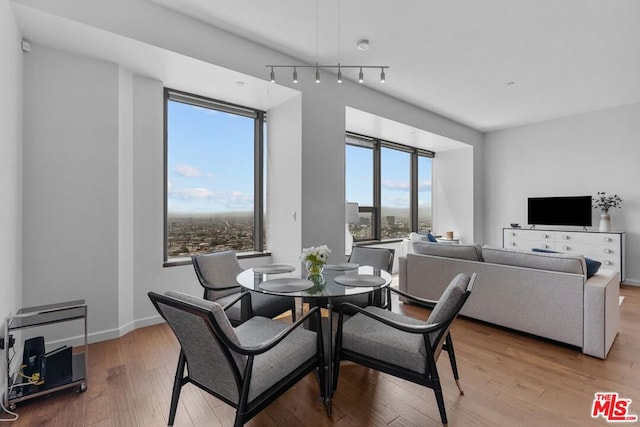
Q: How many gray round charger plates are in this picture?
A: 4